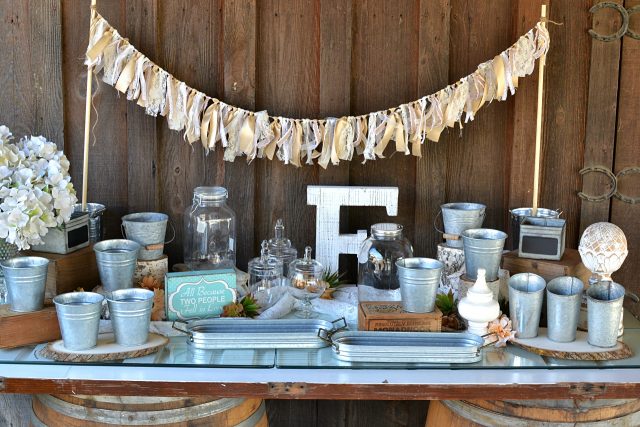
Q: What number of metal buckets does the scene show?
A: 13